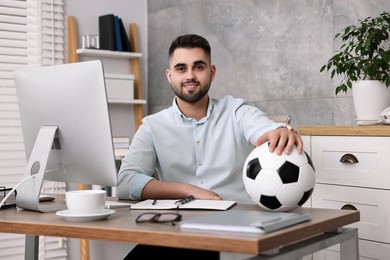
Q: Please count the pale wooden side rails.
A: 2